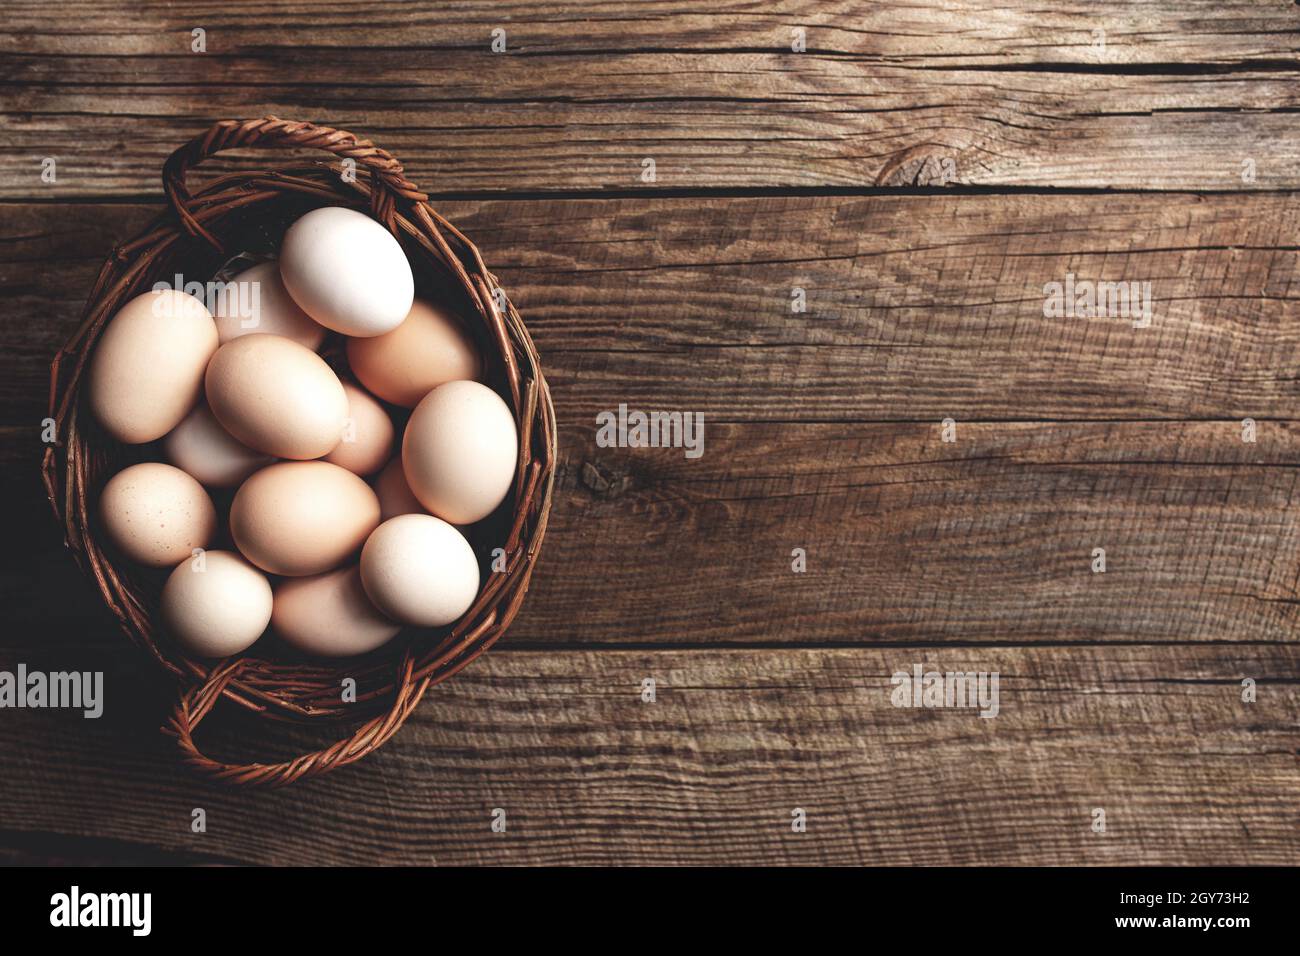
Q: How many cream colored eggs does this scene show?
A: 13